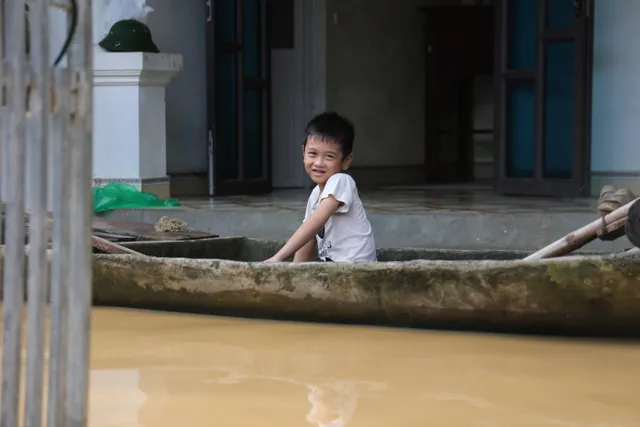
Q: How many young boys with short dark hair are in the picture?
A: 1